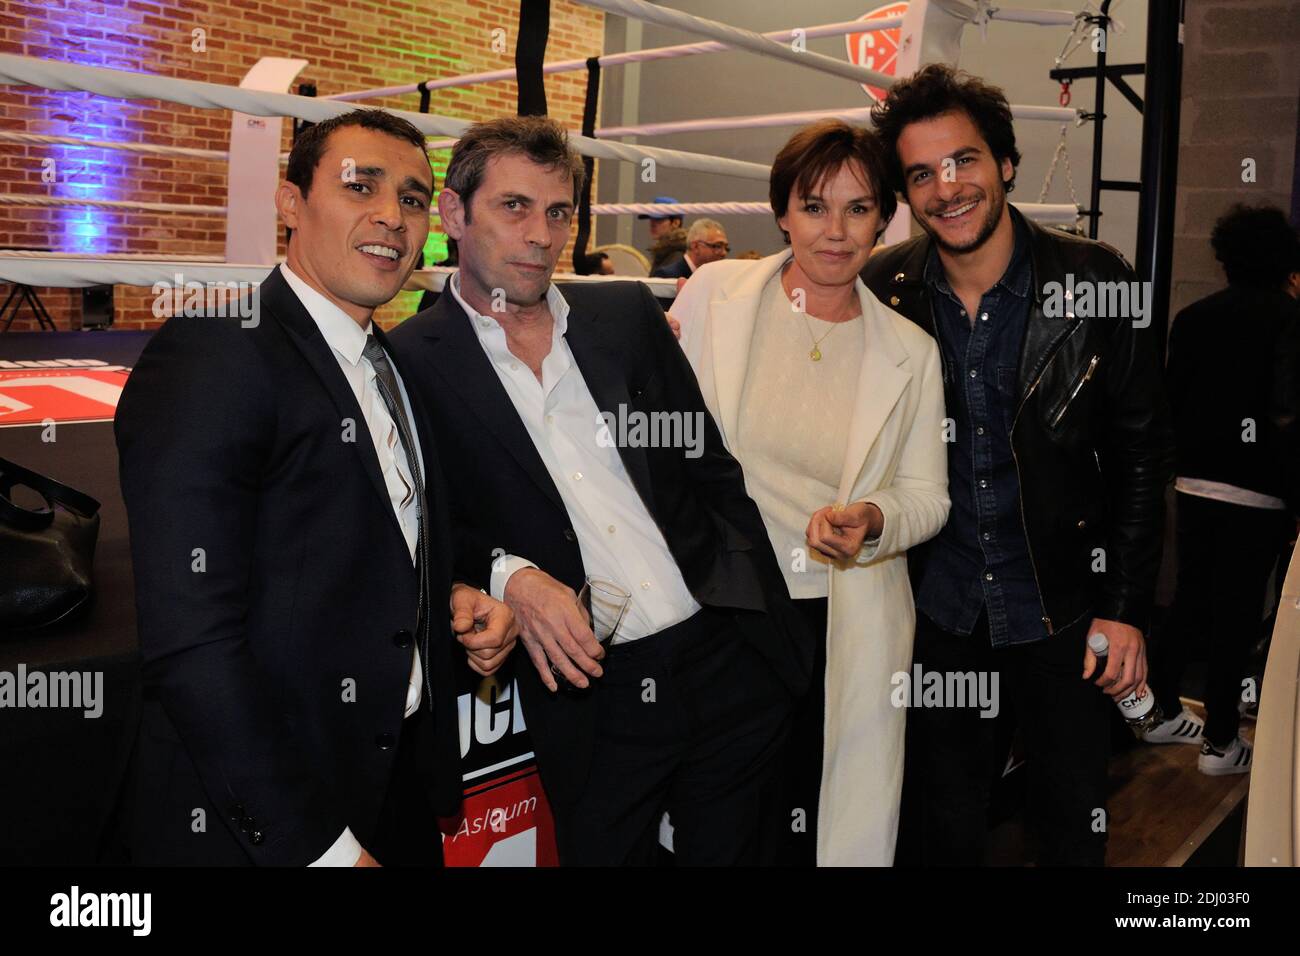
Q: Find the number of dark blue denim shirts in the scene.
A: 1